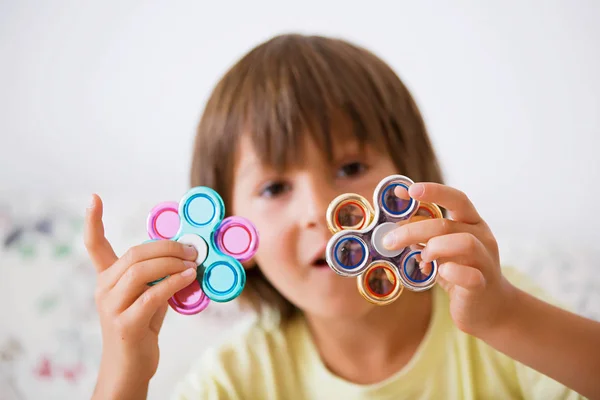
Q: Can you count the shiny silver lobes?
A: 3